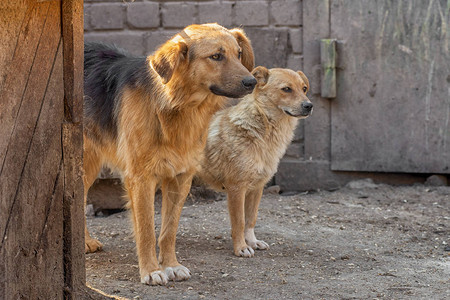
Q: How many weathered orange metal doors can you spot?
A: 0